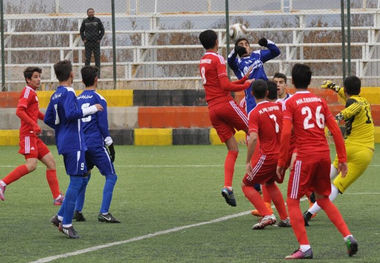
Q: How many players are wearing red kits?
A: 5